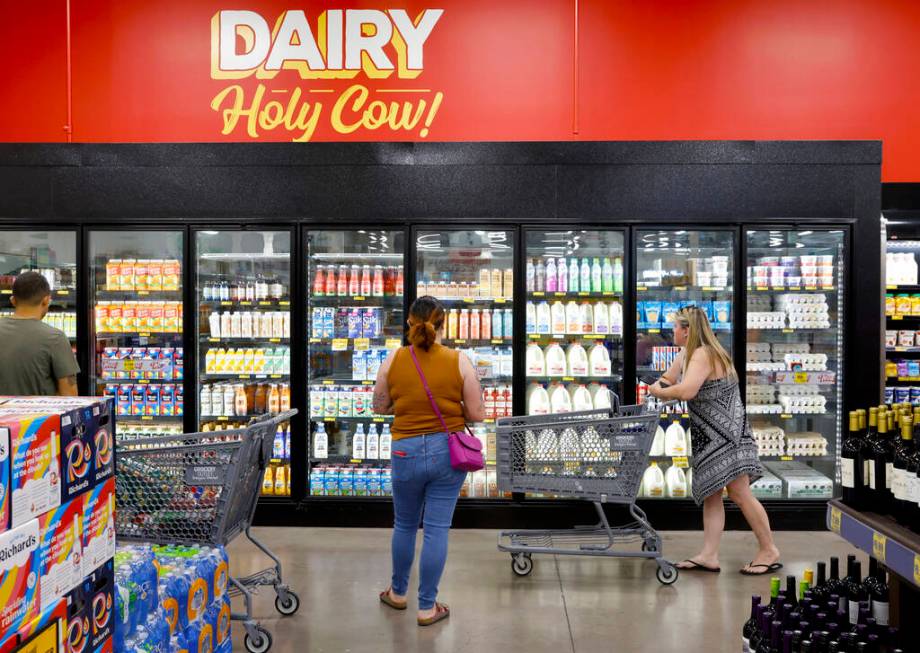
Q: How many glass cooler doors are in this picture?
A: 8